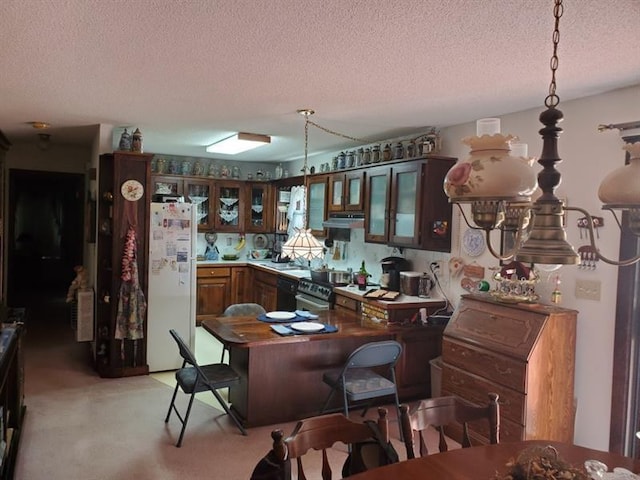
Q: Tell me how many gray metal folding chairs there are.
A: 3